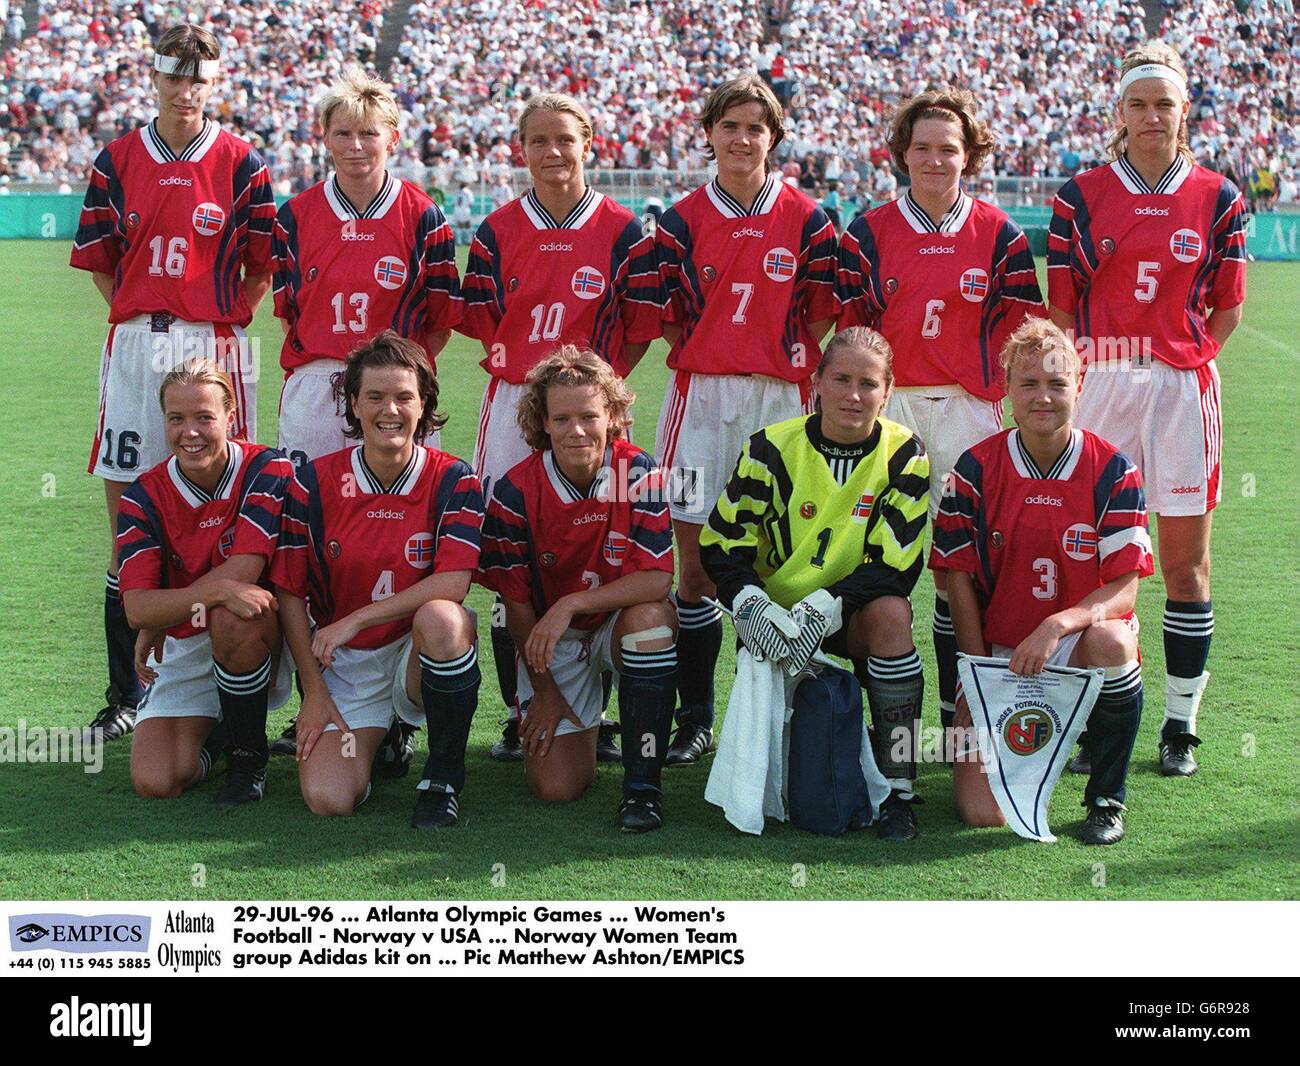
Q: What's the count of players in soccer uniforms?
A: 11